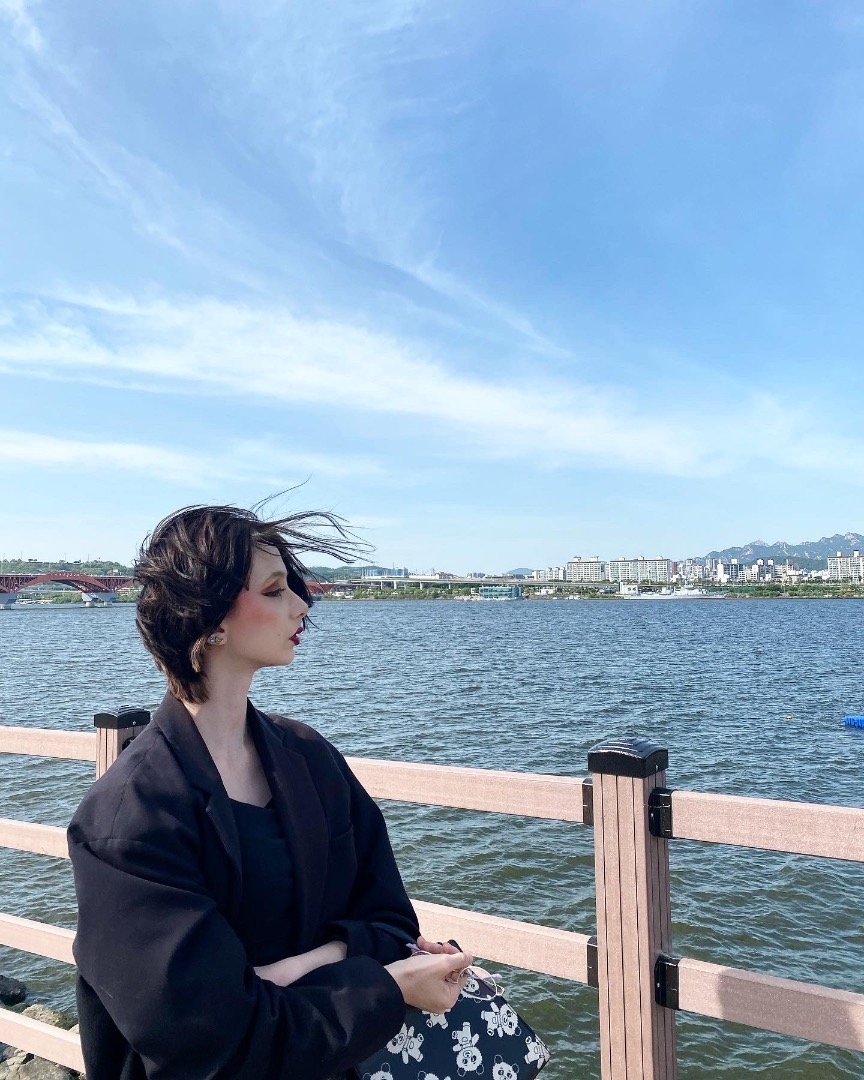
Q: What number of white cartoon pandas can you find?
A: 9